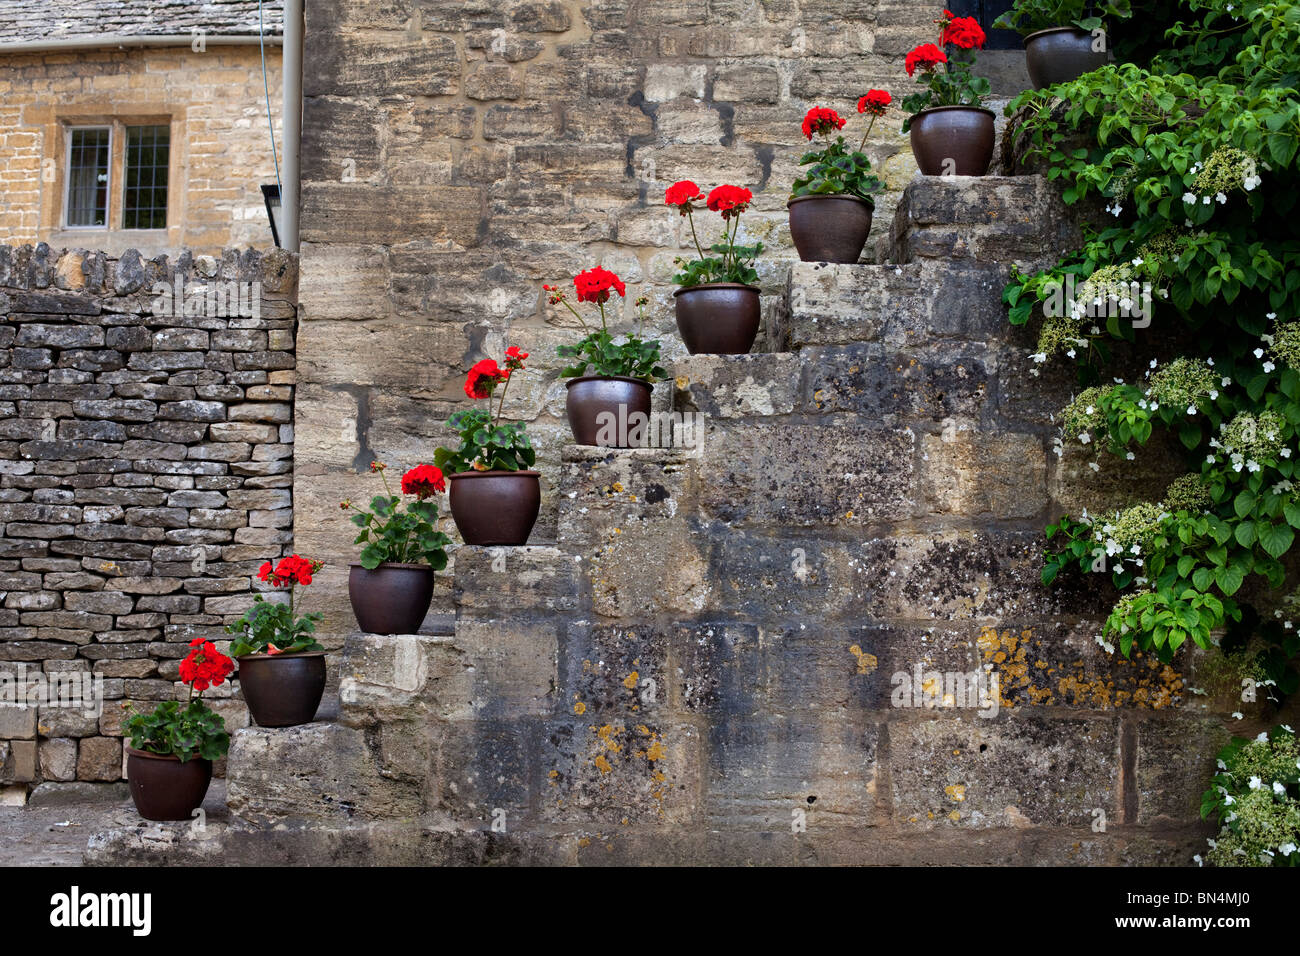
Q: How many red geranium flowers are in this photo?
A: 12